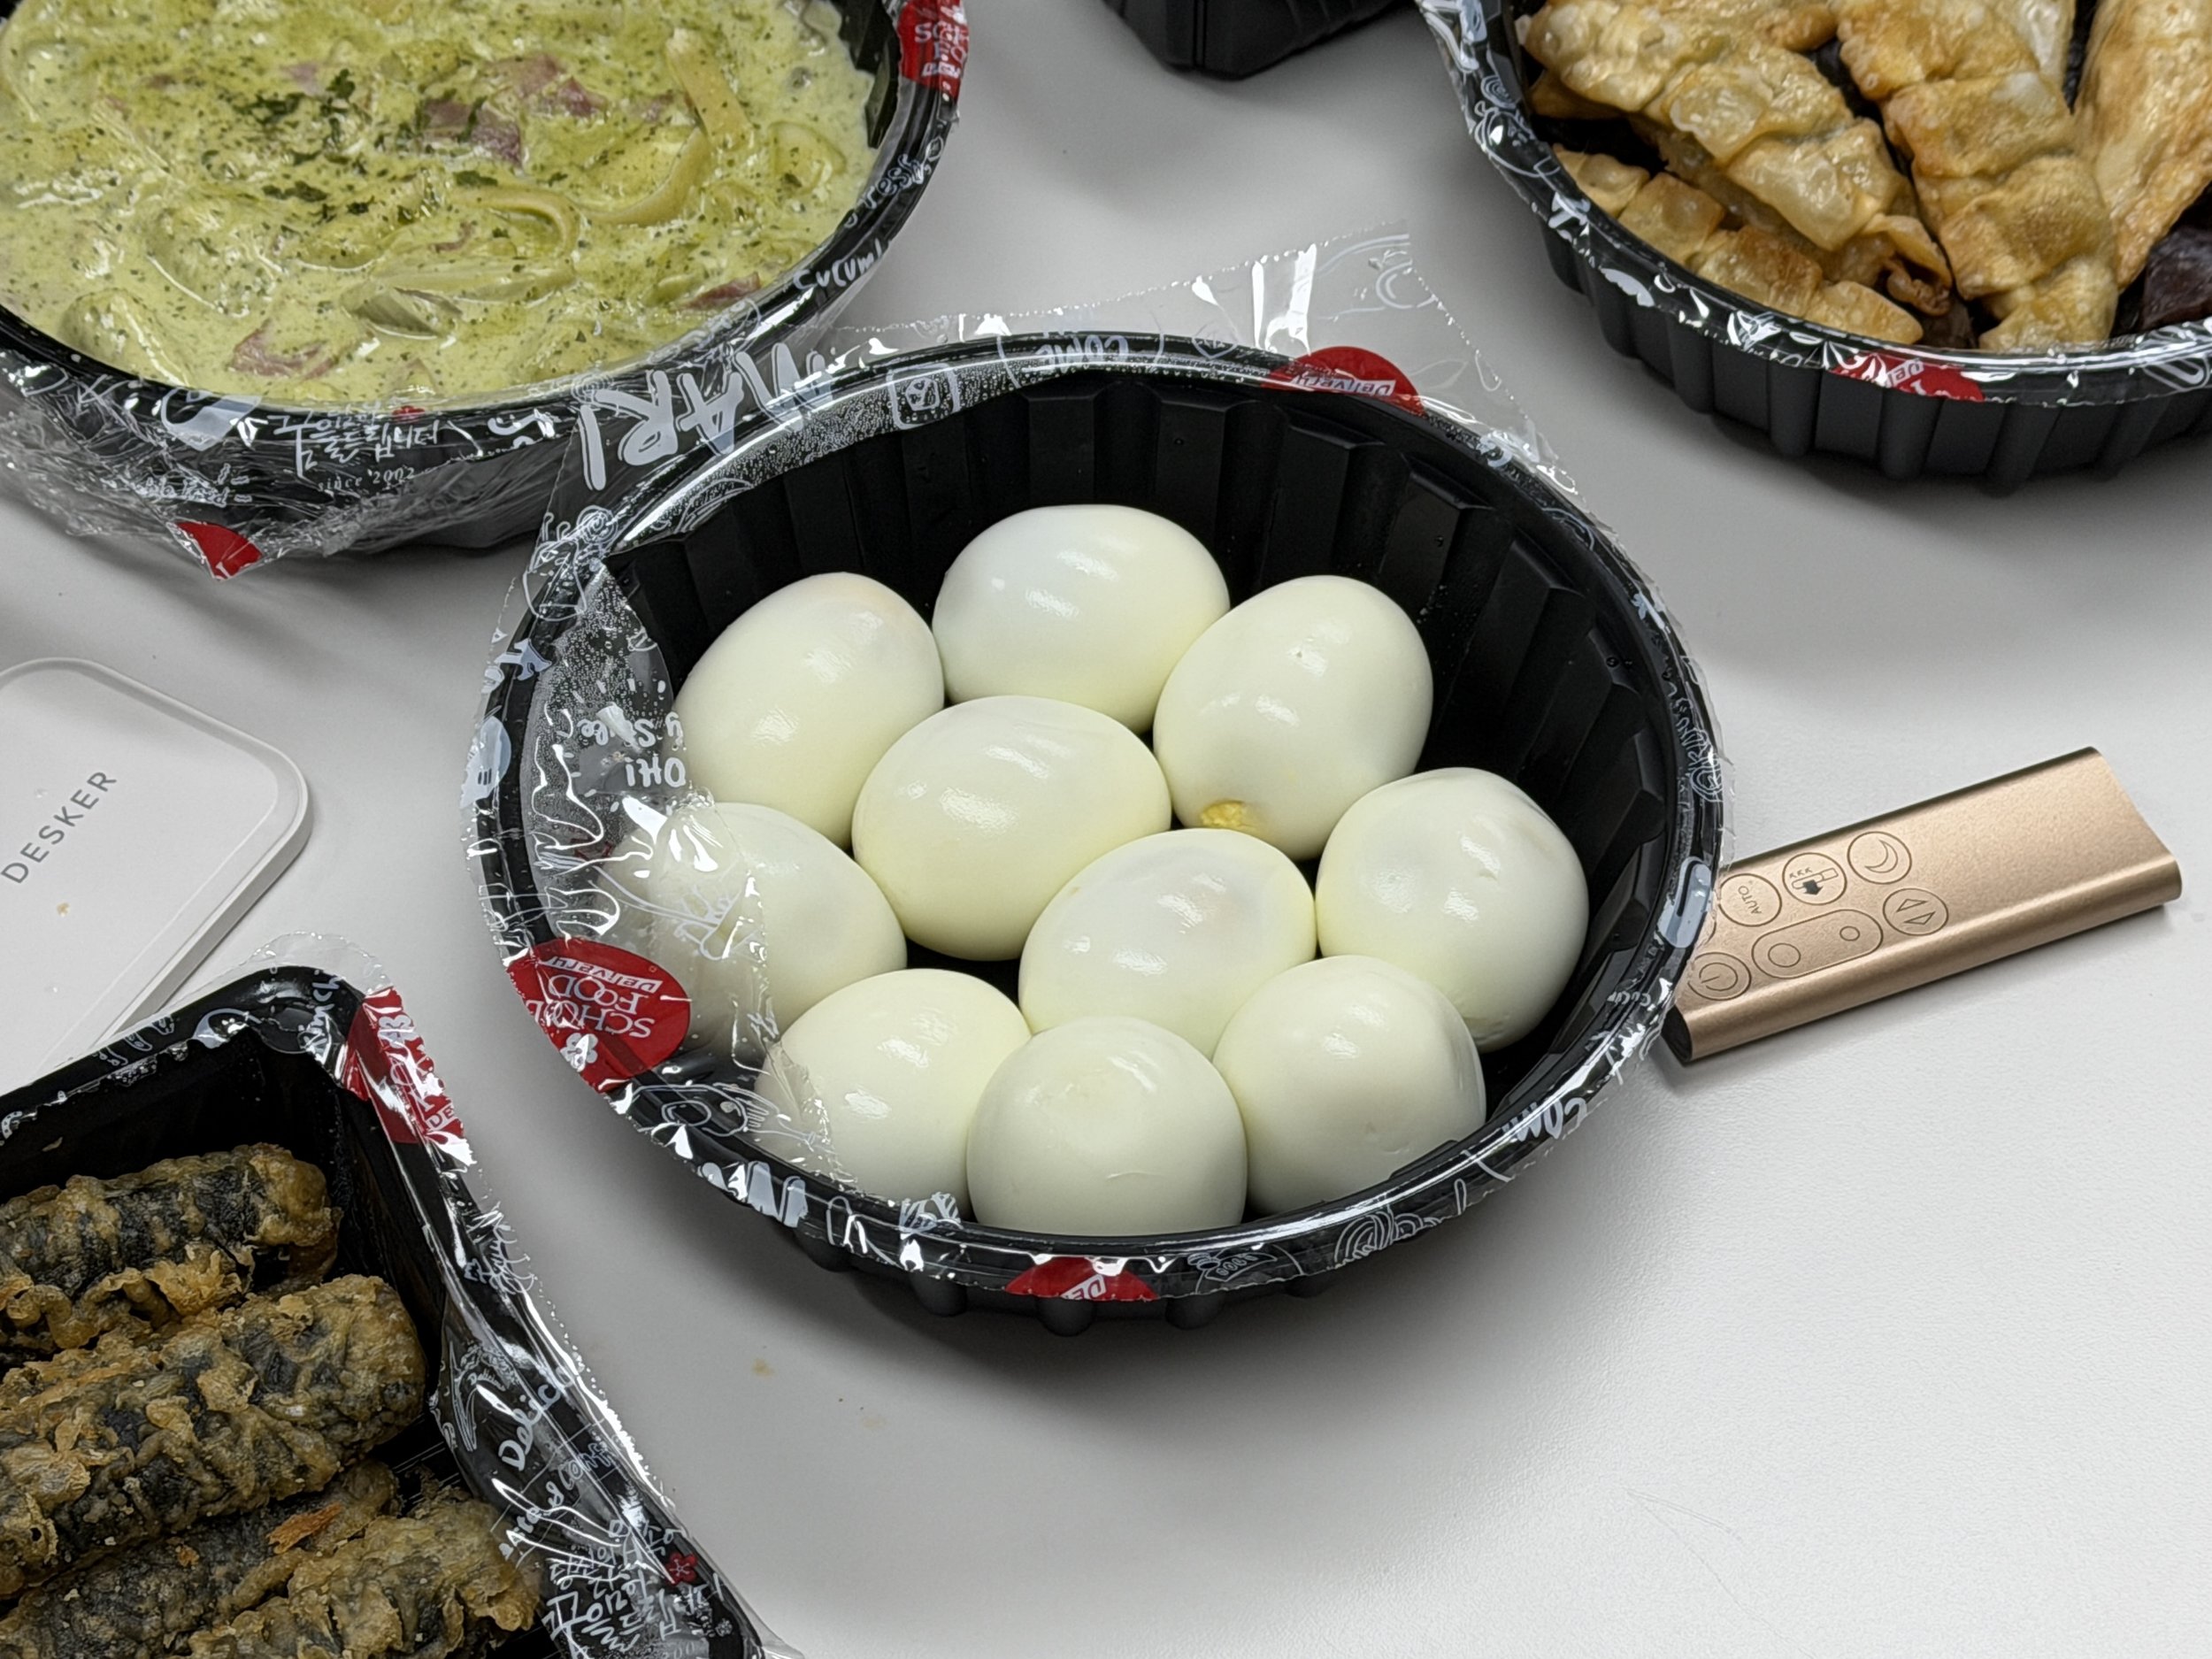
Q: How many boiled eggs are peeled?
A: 10